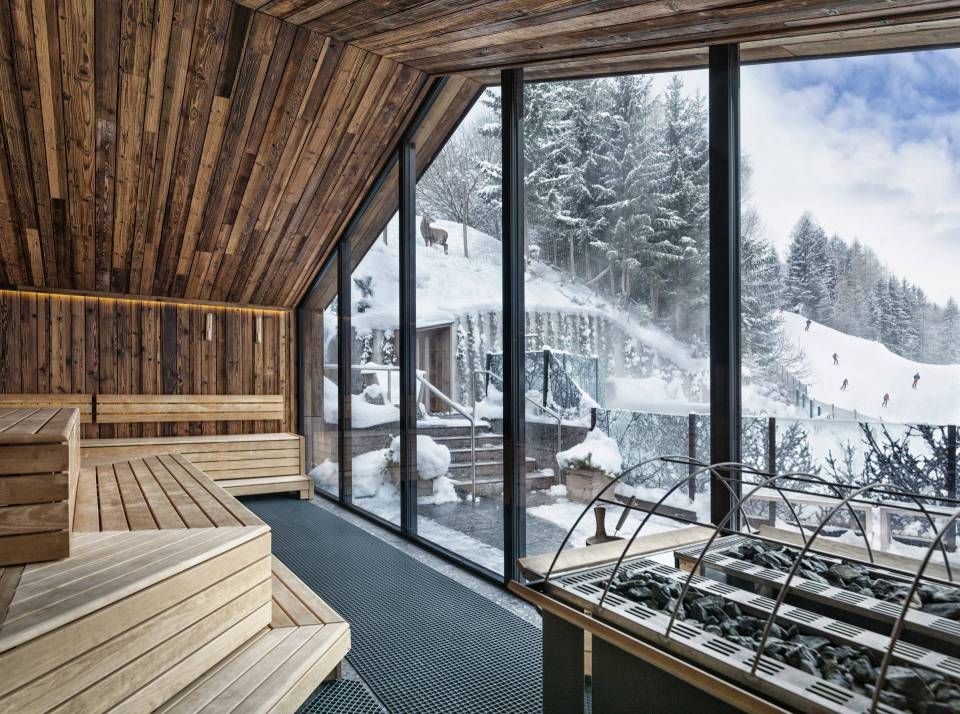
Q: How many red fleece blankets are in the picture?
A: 0